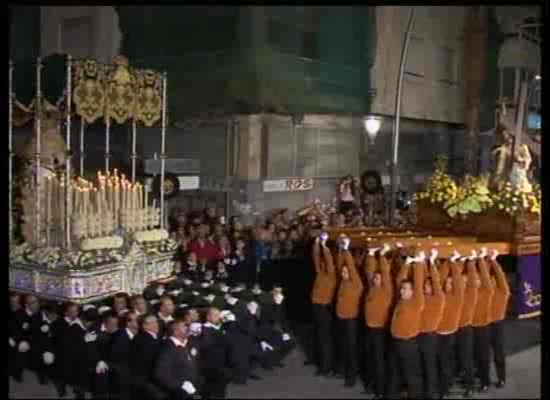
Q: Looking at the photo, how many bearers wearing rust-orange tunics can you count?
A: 9